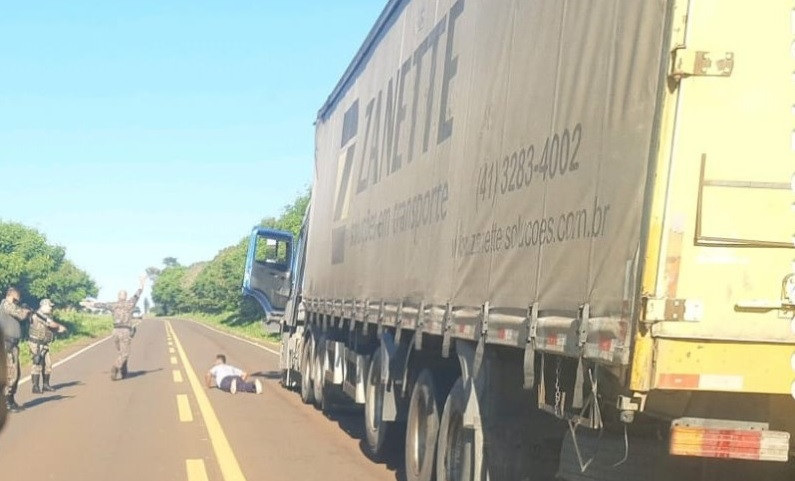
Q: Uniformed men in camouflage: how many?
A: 3